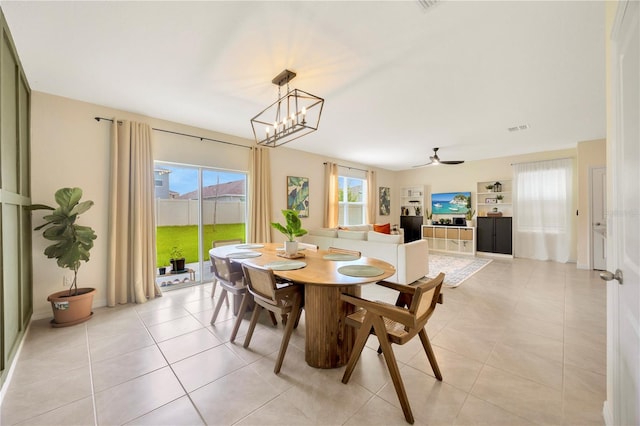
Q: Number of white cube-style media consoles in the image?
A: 1